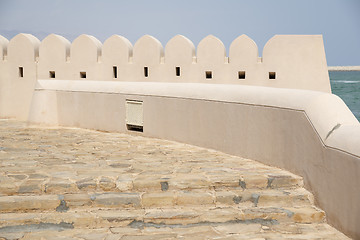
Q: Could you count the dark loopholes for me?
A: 9